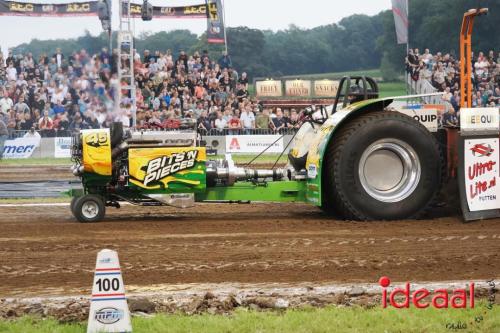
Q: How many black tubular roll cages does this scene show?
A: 1